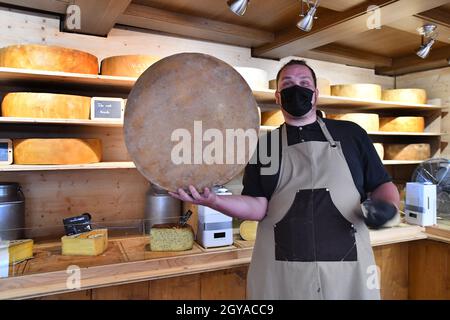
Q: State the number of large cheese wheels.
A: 14